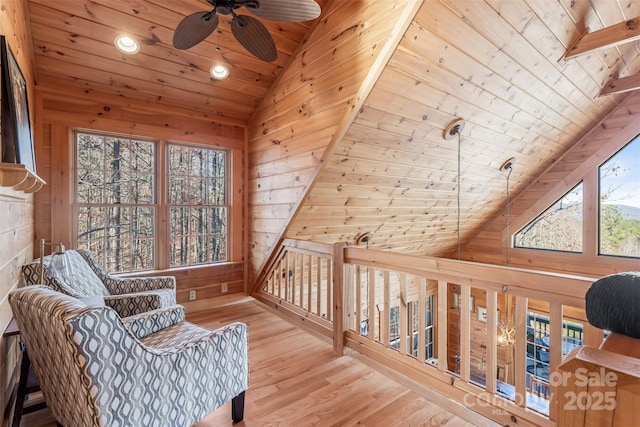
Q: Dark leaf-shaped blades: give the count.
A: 3